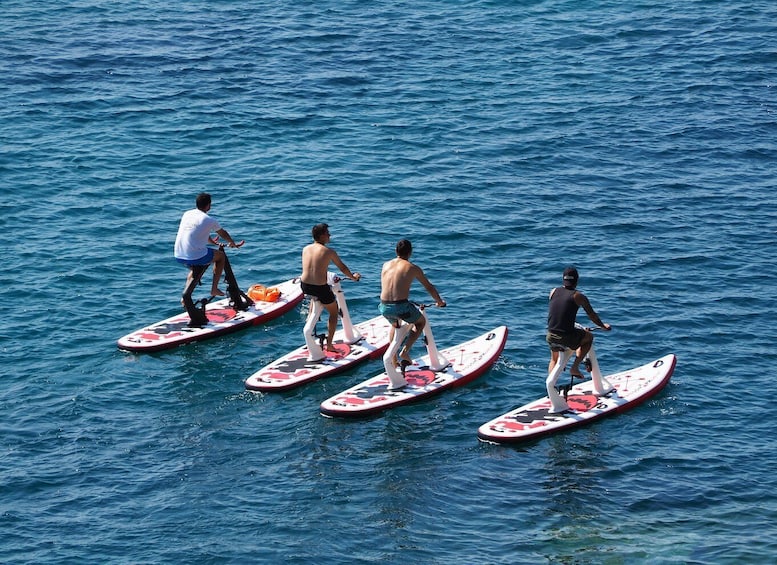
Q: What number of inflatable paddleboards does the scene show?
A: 4